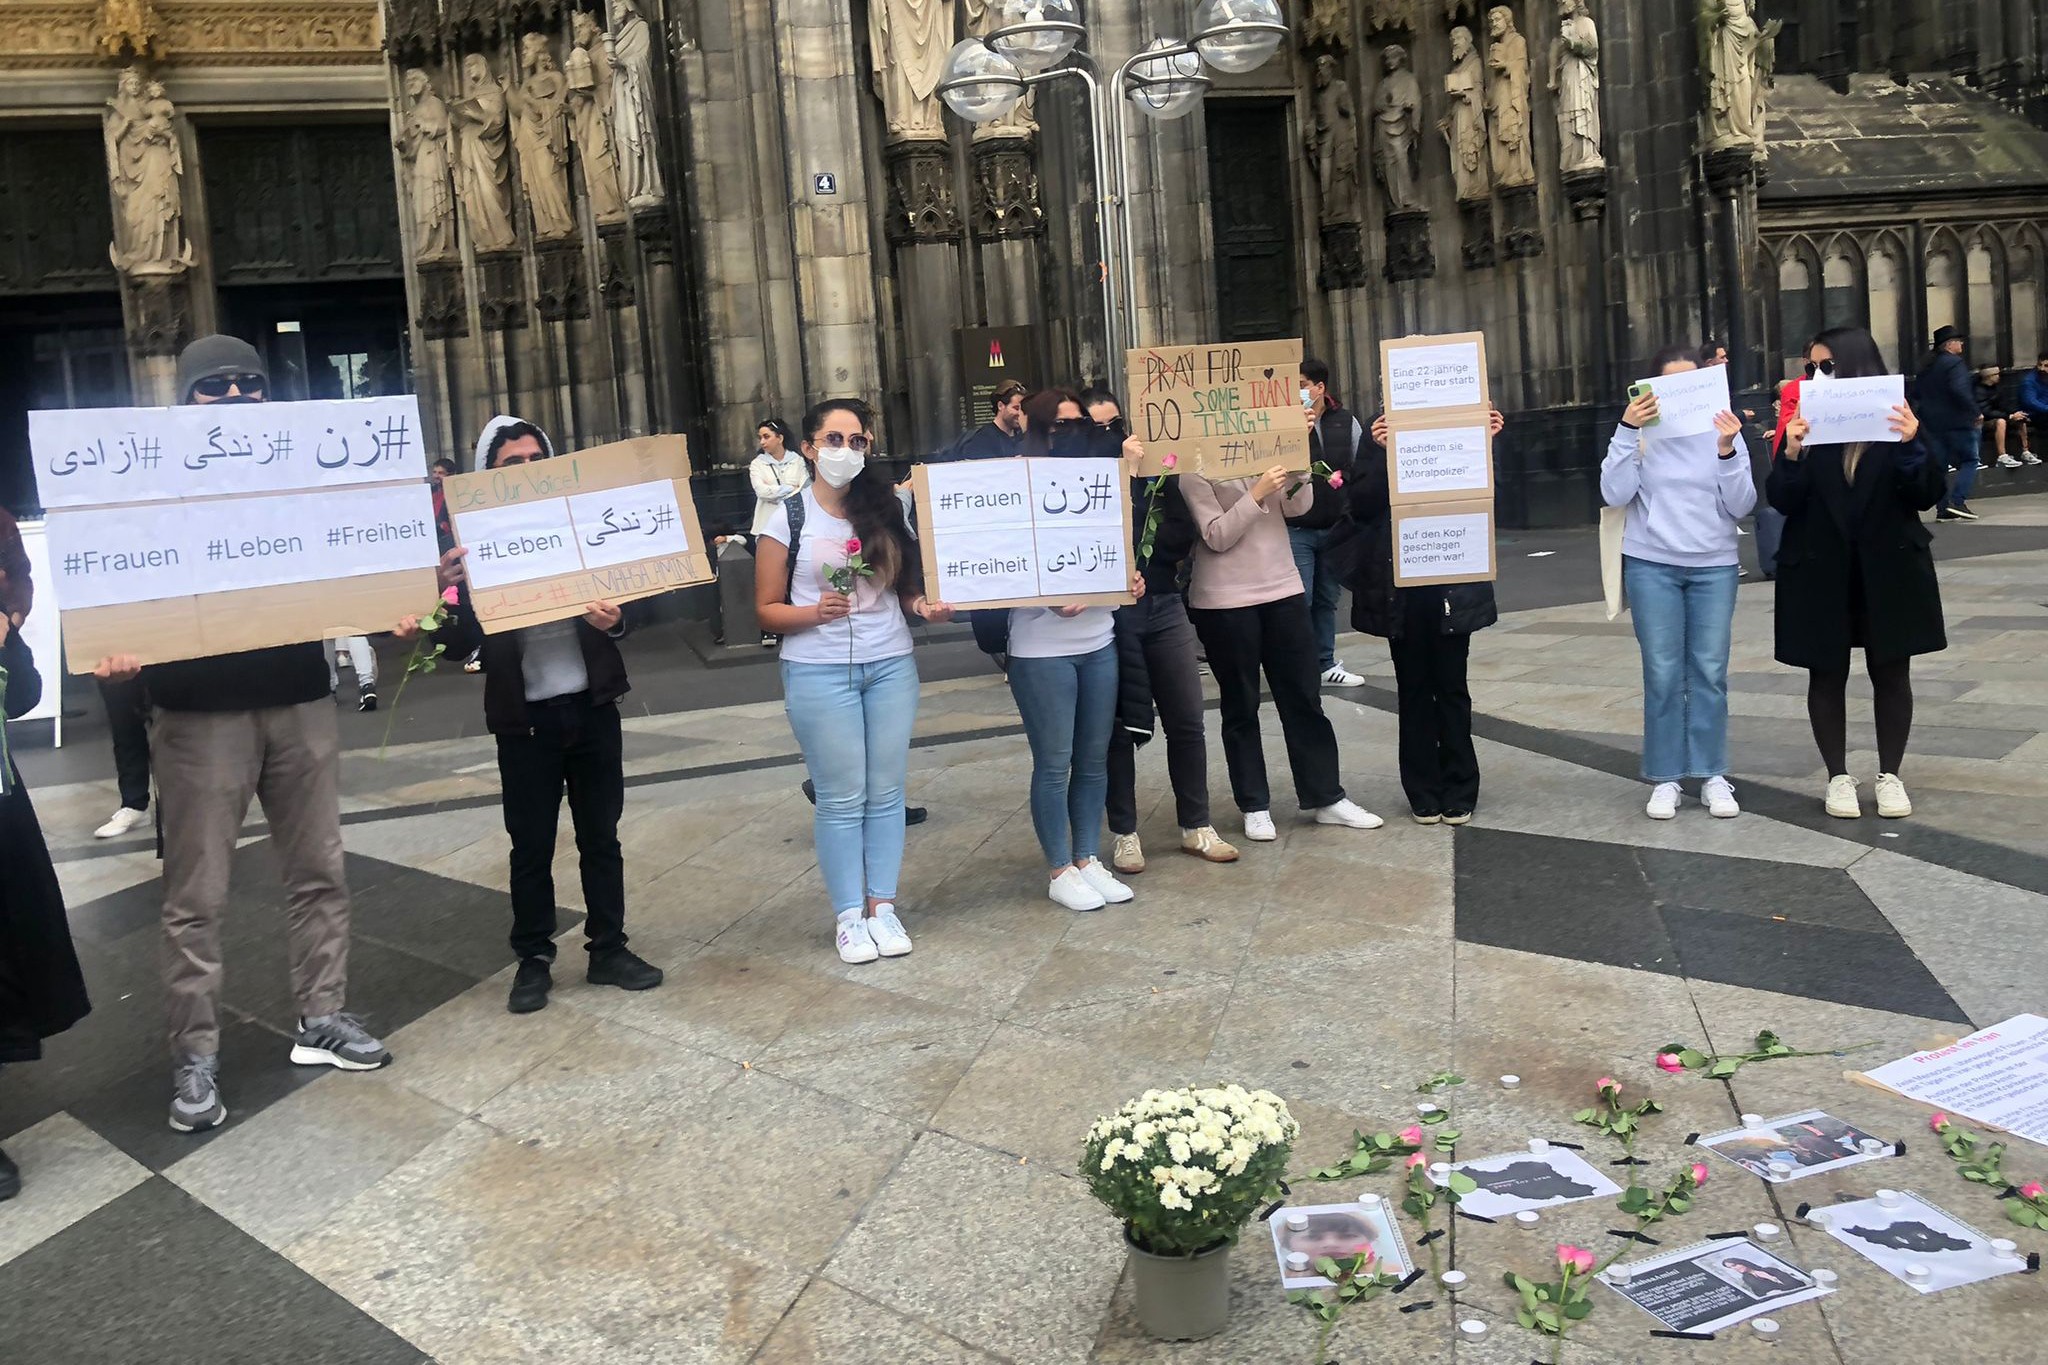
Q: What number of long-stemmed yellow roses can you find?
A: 0